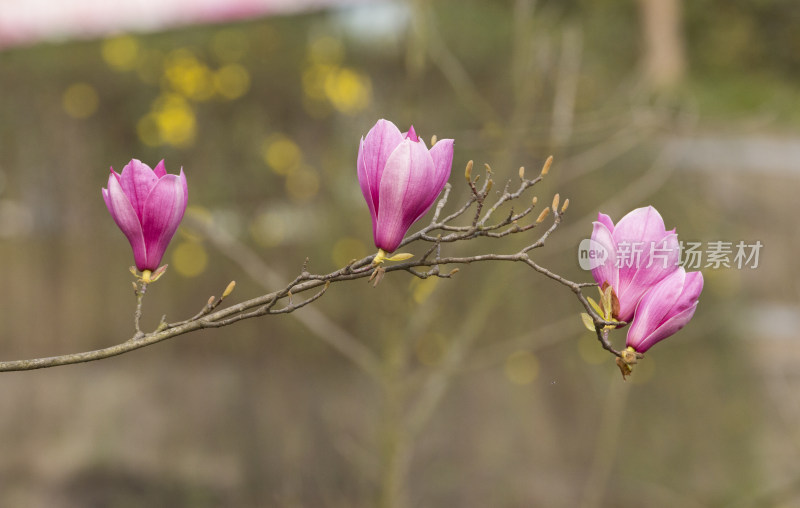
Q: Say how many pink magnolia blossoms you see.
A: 4